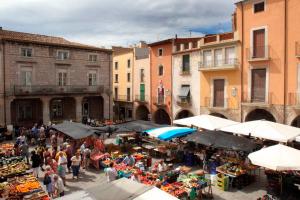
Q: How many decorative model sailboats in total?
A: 0